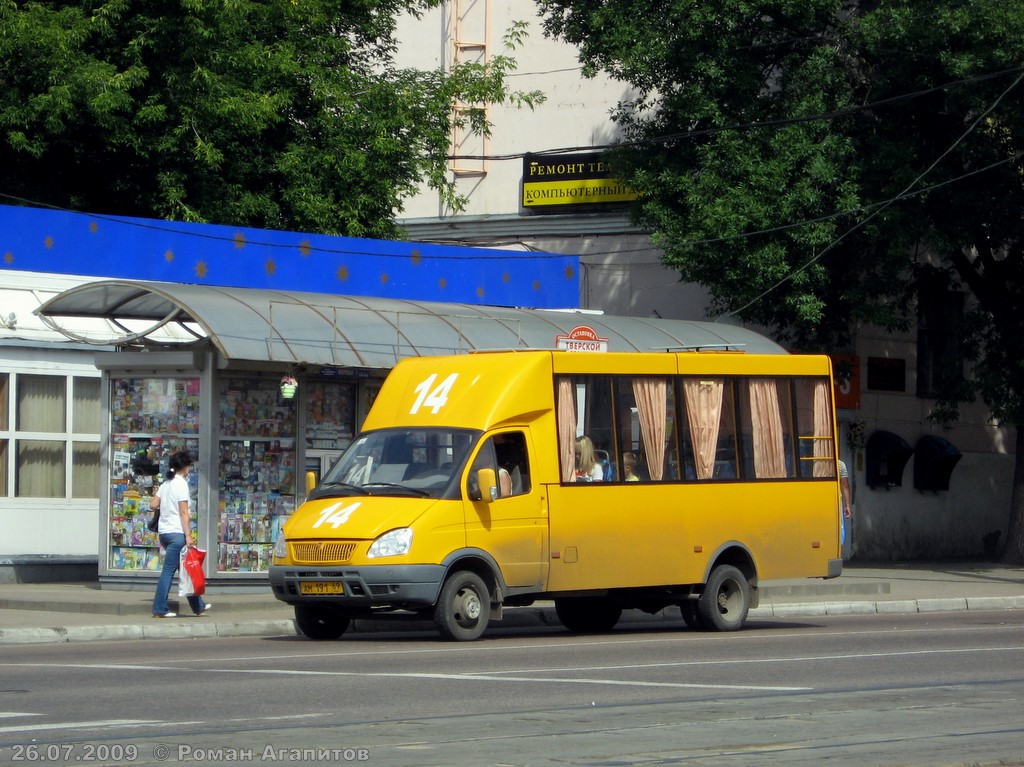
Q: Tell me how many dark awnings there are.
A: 2